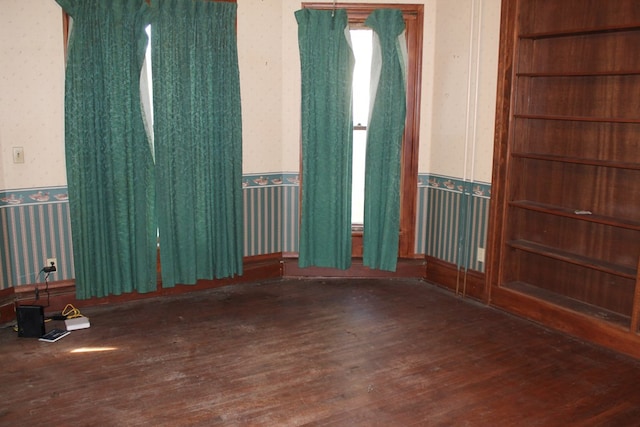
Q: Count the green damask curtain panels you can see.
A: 4